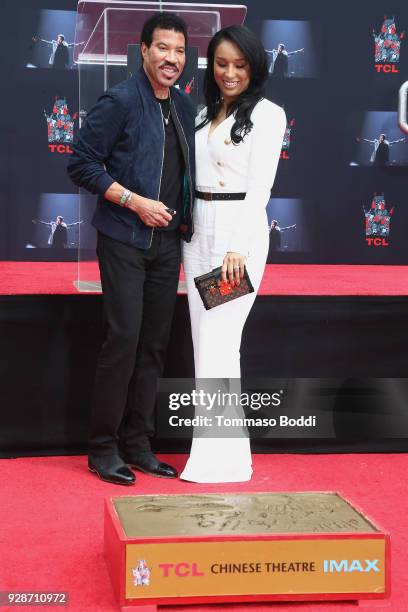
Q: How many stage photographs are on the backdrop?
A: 5